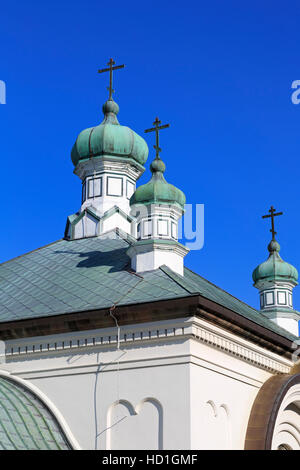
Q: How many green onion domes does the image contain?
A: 3